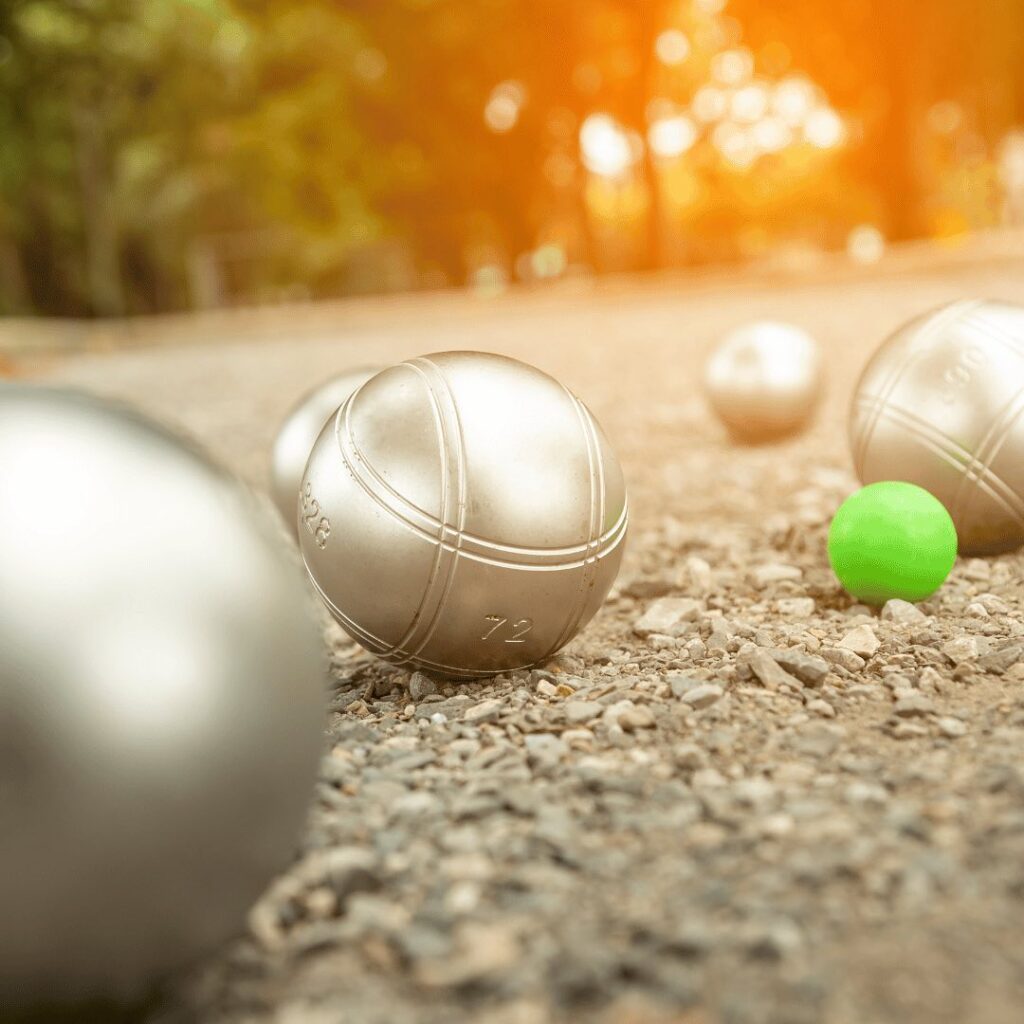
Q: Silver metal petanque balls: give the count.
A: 5